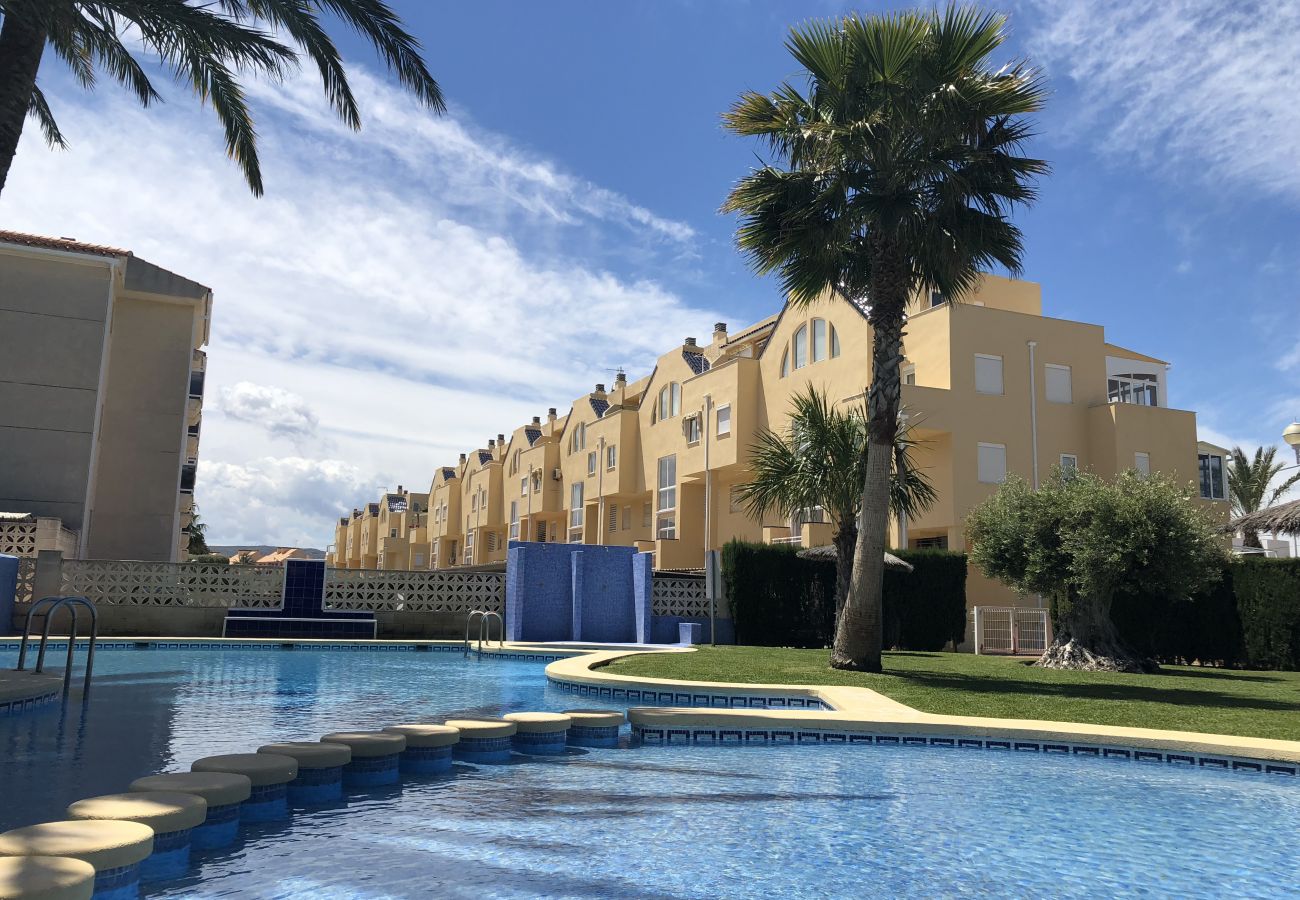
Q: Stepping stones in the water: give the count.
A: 11